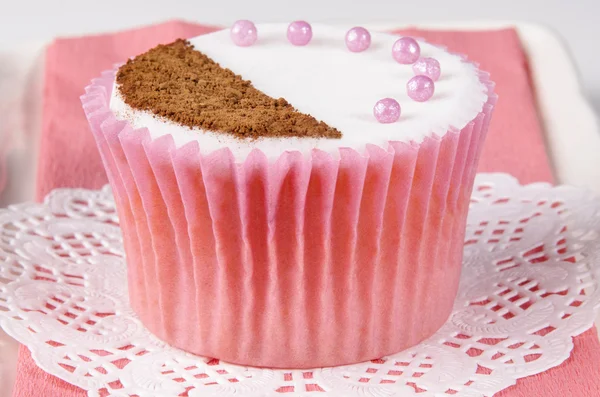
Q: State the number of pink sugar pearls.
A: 7